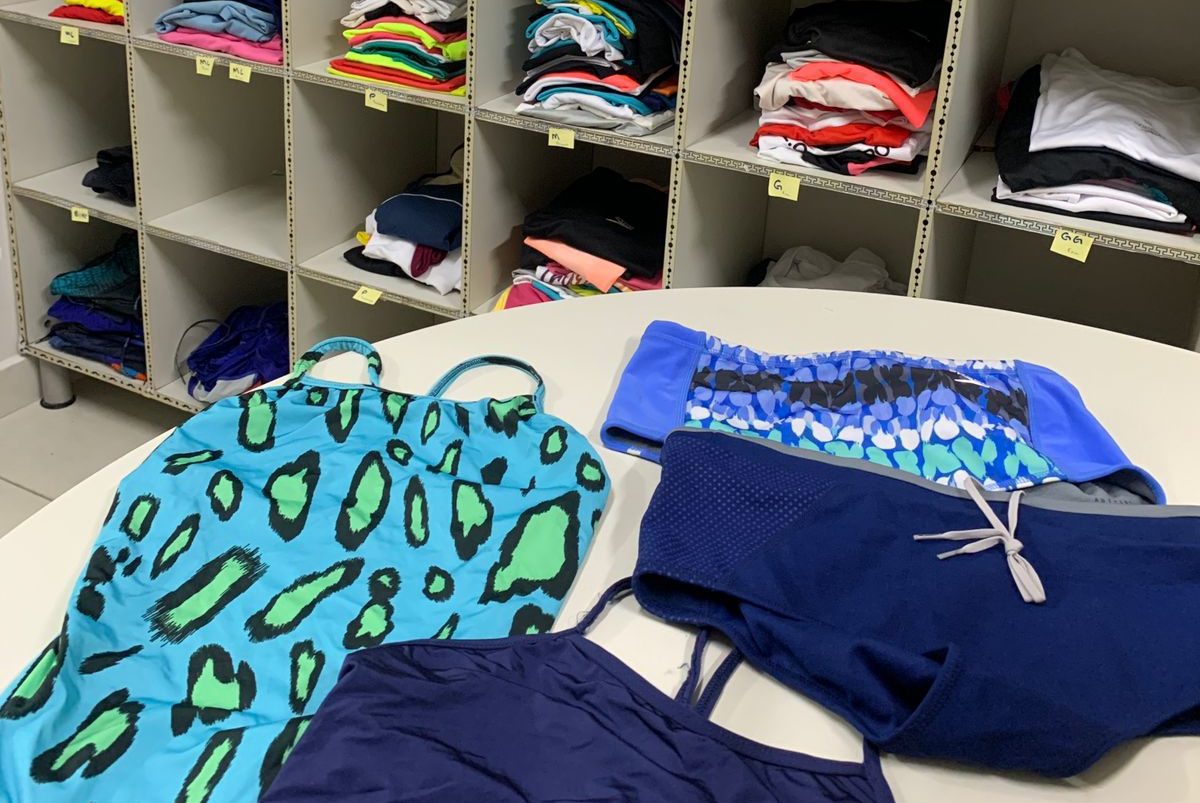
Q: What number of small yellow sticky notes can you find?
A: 9